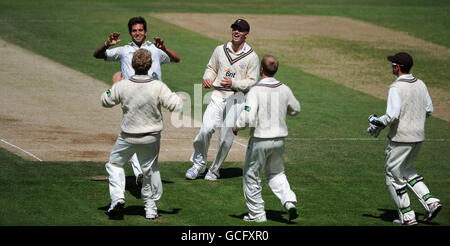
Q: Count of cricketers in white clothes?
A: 5